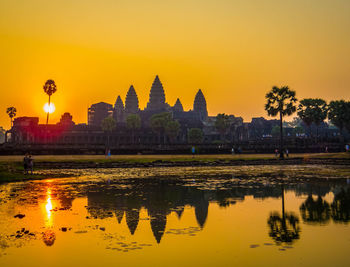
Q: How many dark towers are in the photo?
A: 5